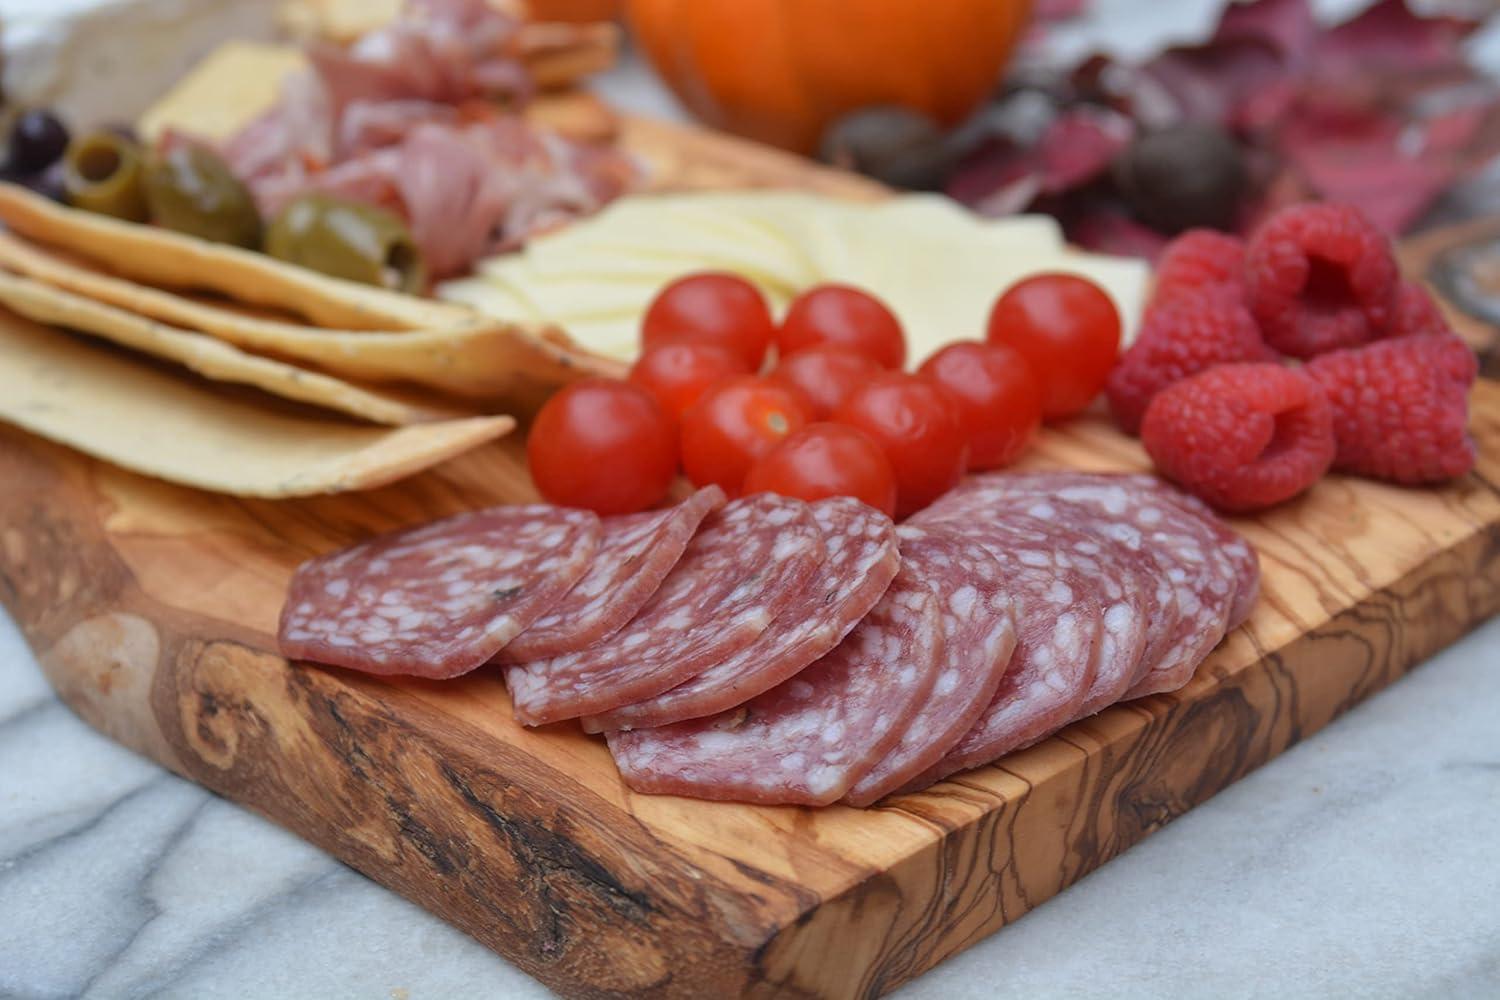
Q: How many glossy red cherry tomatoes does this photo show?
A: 10